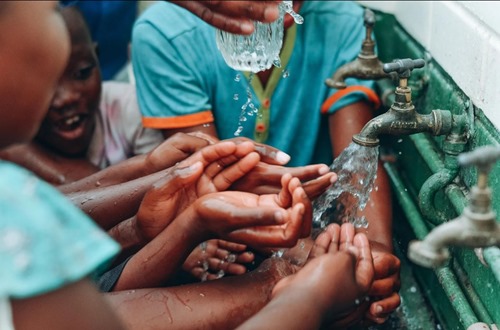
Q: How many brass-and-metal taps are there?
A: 3